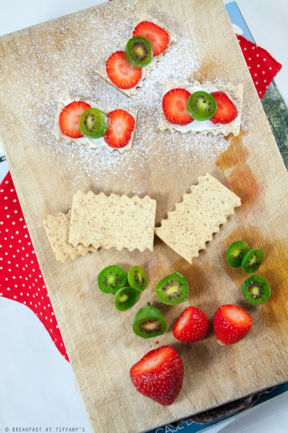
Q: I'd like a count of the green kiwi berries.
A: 11